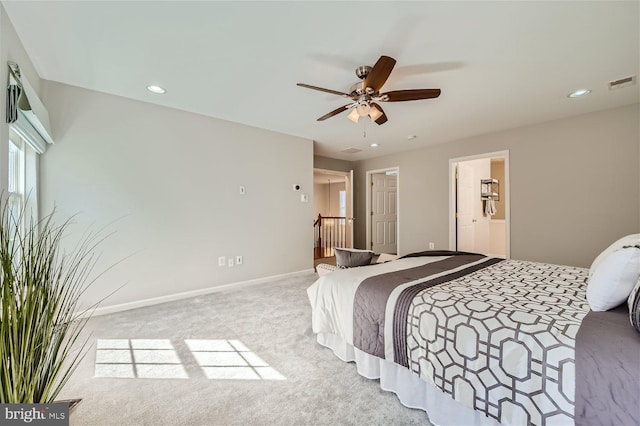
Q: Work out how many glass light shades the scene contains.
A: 3